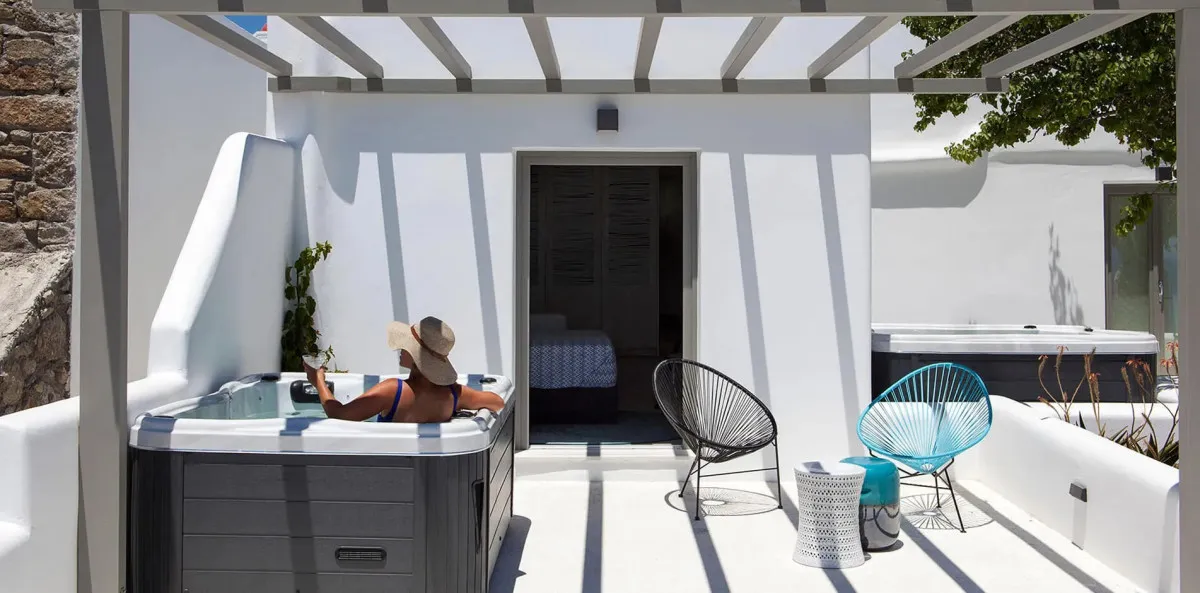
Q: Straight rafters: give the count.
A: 9